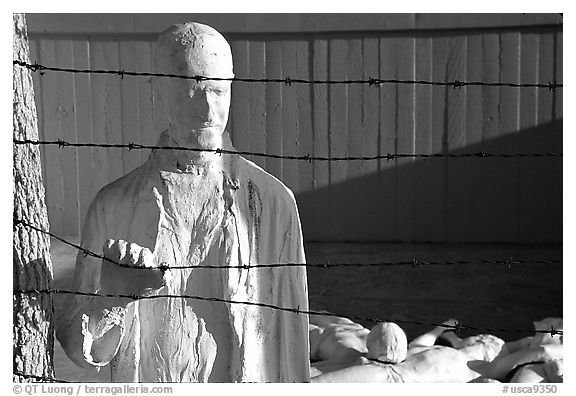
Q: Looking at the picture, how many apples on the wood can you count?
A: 0